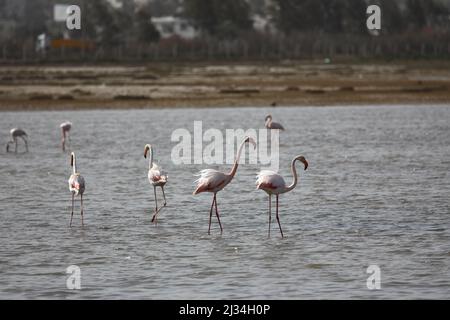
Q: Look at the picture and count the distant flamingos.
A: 3